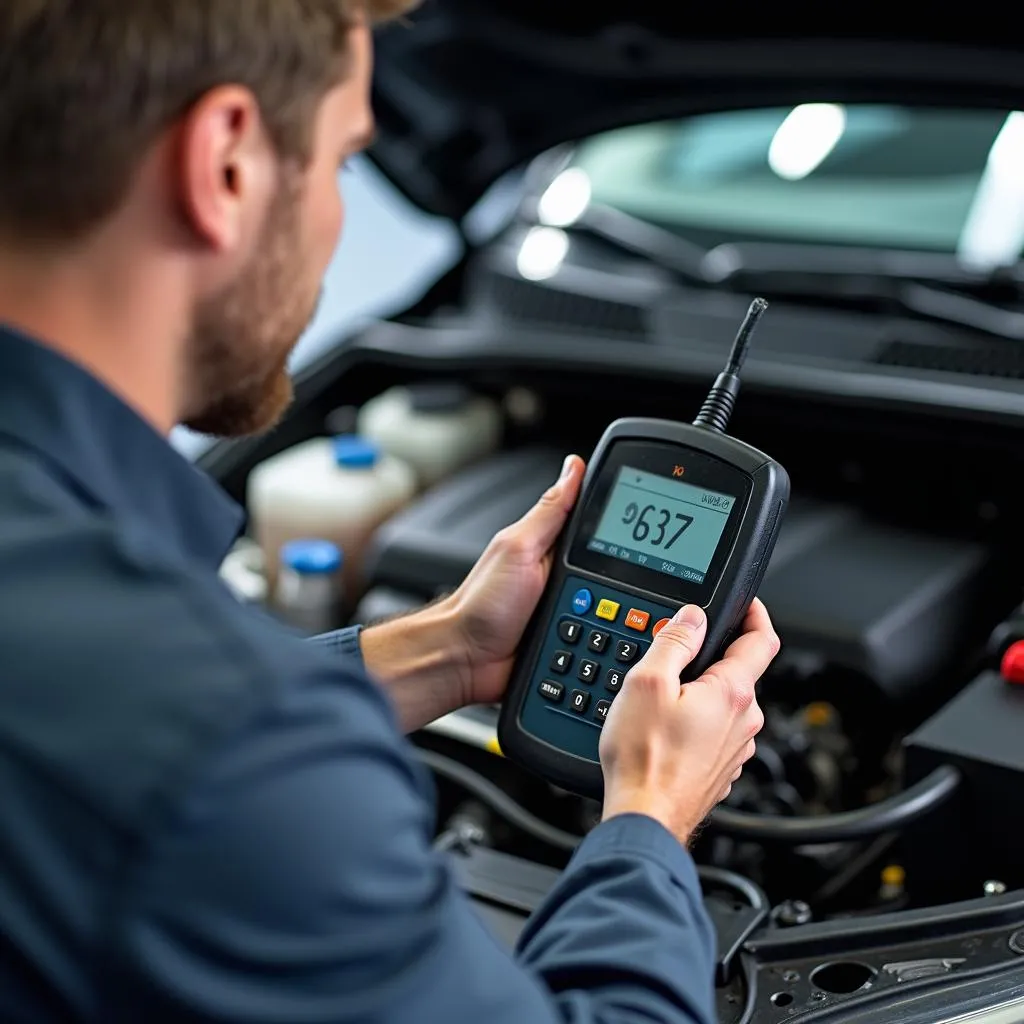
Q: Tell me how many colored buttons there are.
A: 4